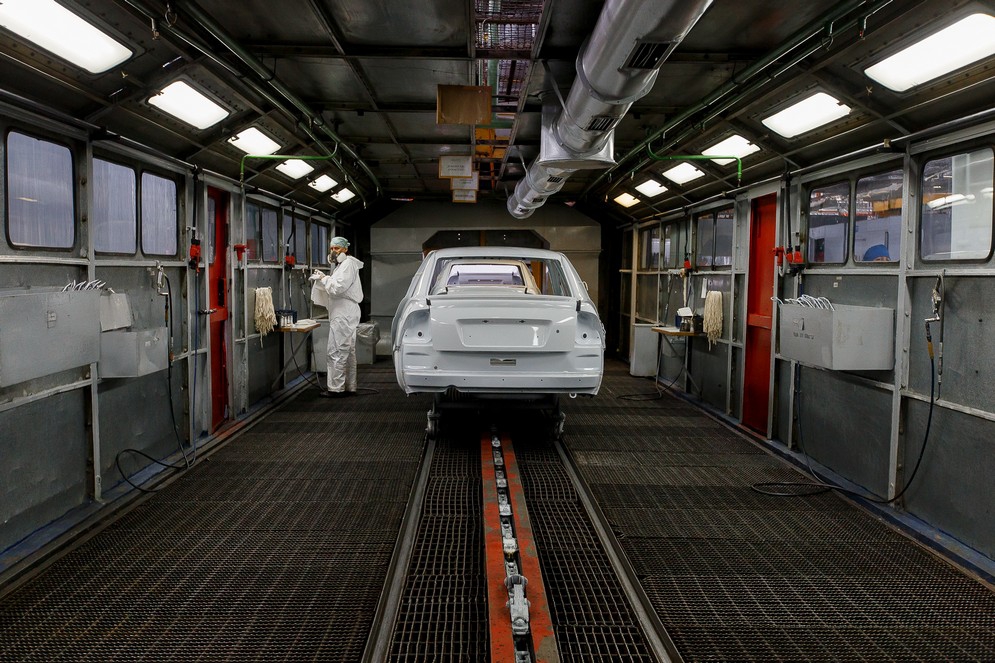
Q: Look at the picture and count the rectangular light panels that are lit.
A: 12